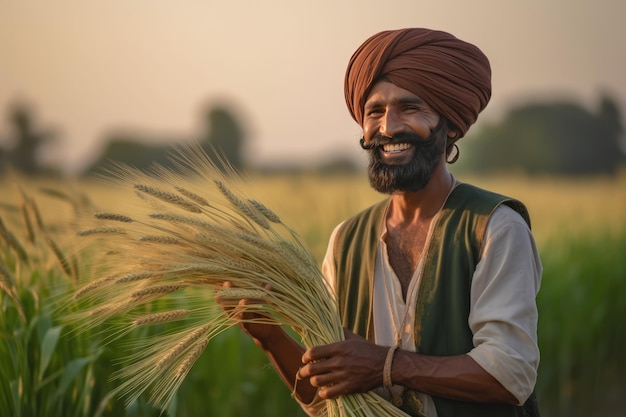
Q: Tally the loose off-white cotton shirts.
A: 1